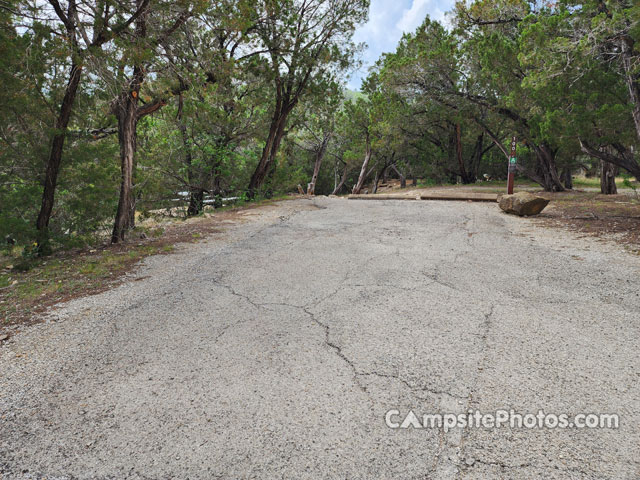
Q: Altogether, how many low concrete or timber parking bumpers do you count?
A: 2